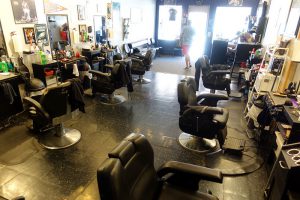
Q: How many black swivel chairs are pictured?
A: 6